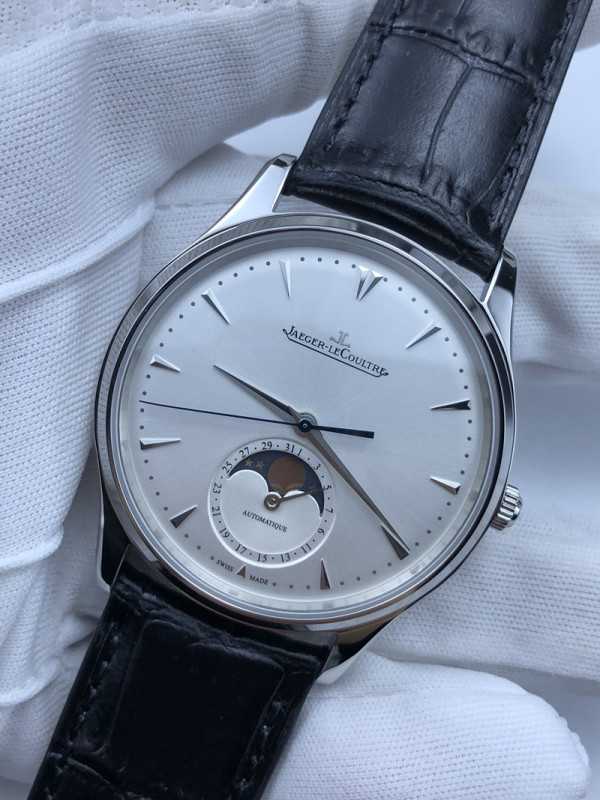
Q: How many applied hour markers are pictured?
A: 12